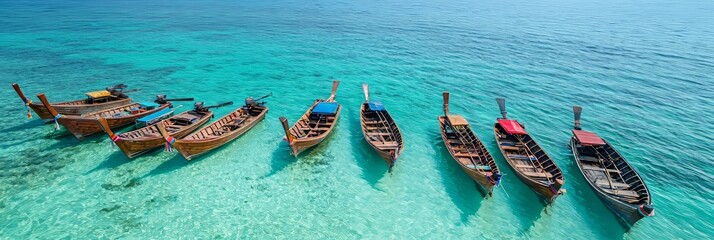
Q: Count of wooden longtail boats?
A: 9